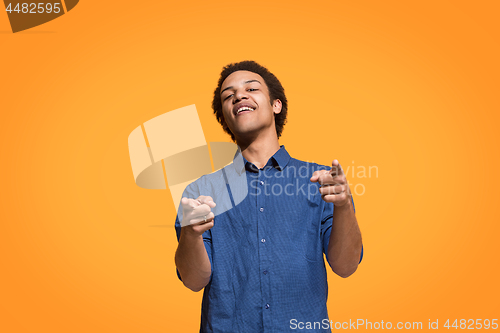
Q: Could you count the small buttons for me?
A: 5